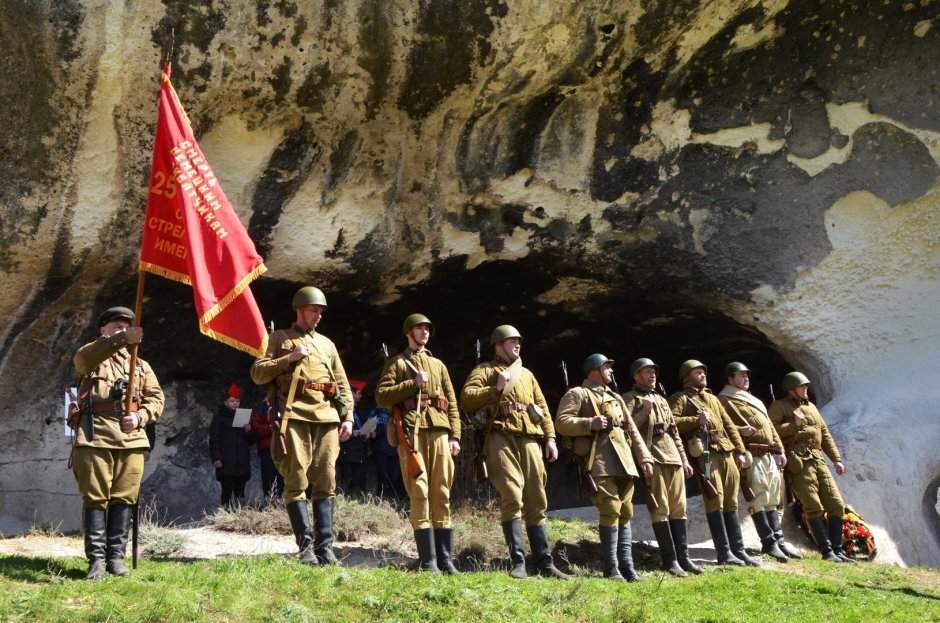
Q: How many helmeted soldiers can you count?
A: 8